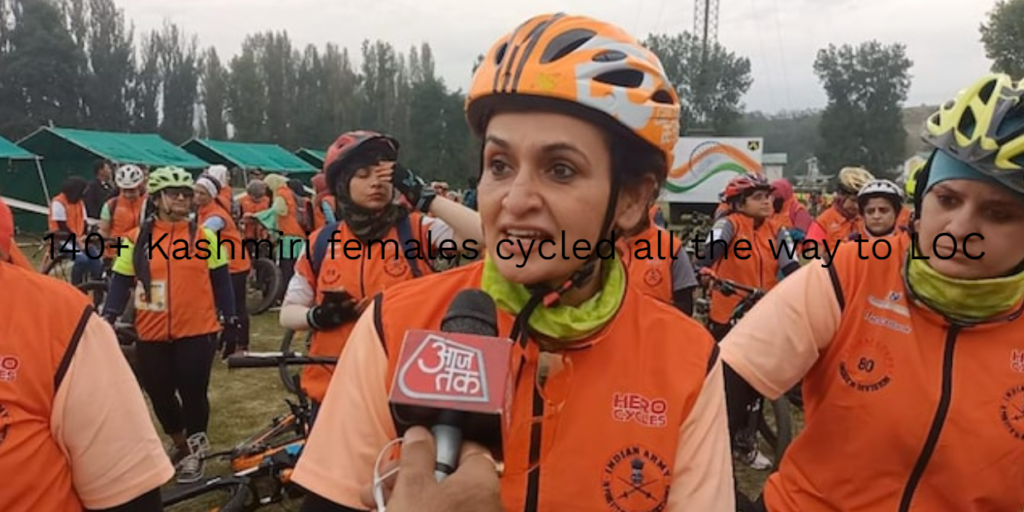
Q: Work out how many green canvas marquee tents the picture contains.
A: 4